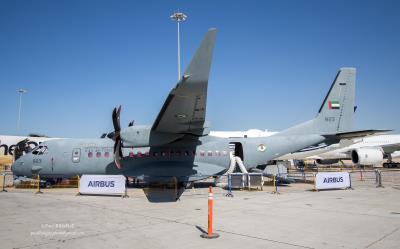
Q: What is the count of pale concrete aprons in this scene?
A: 1